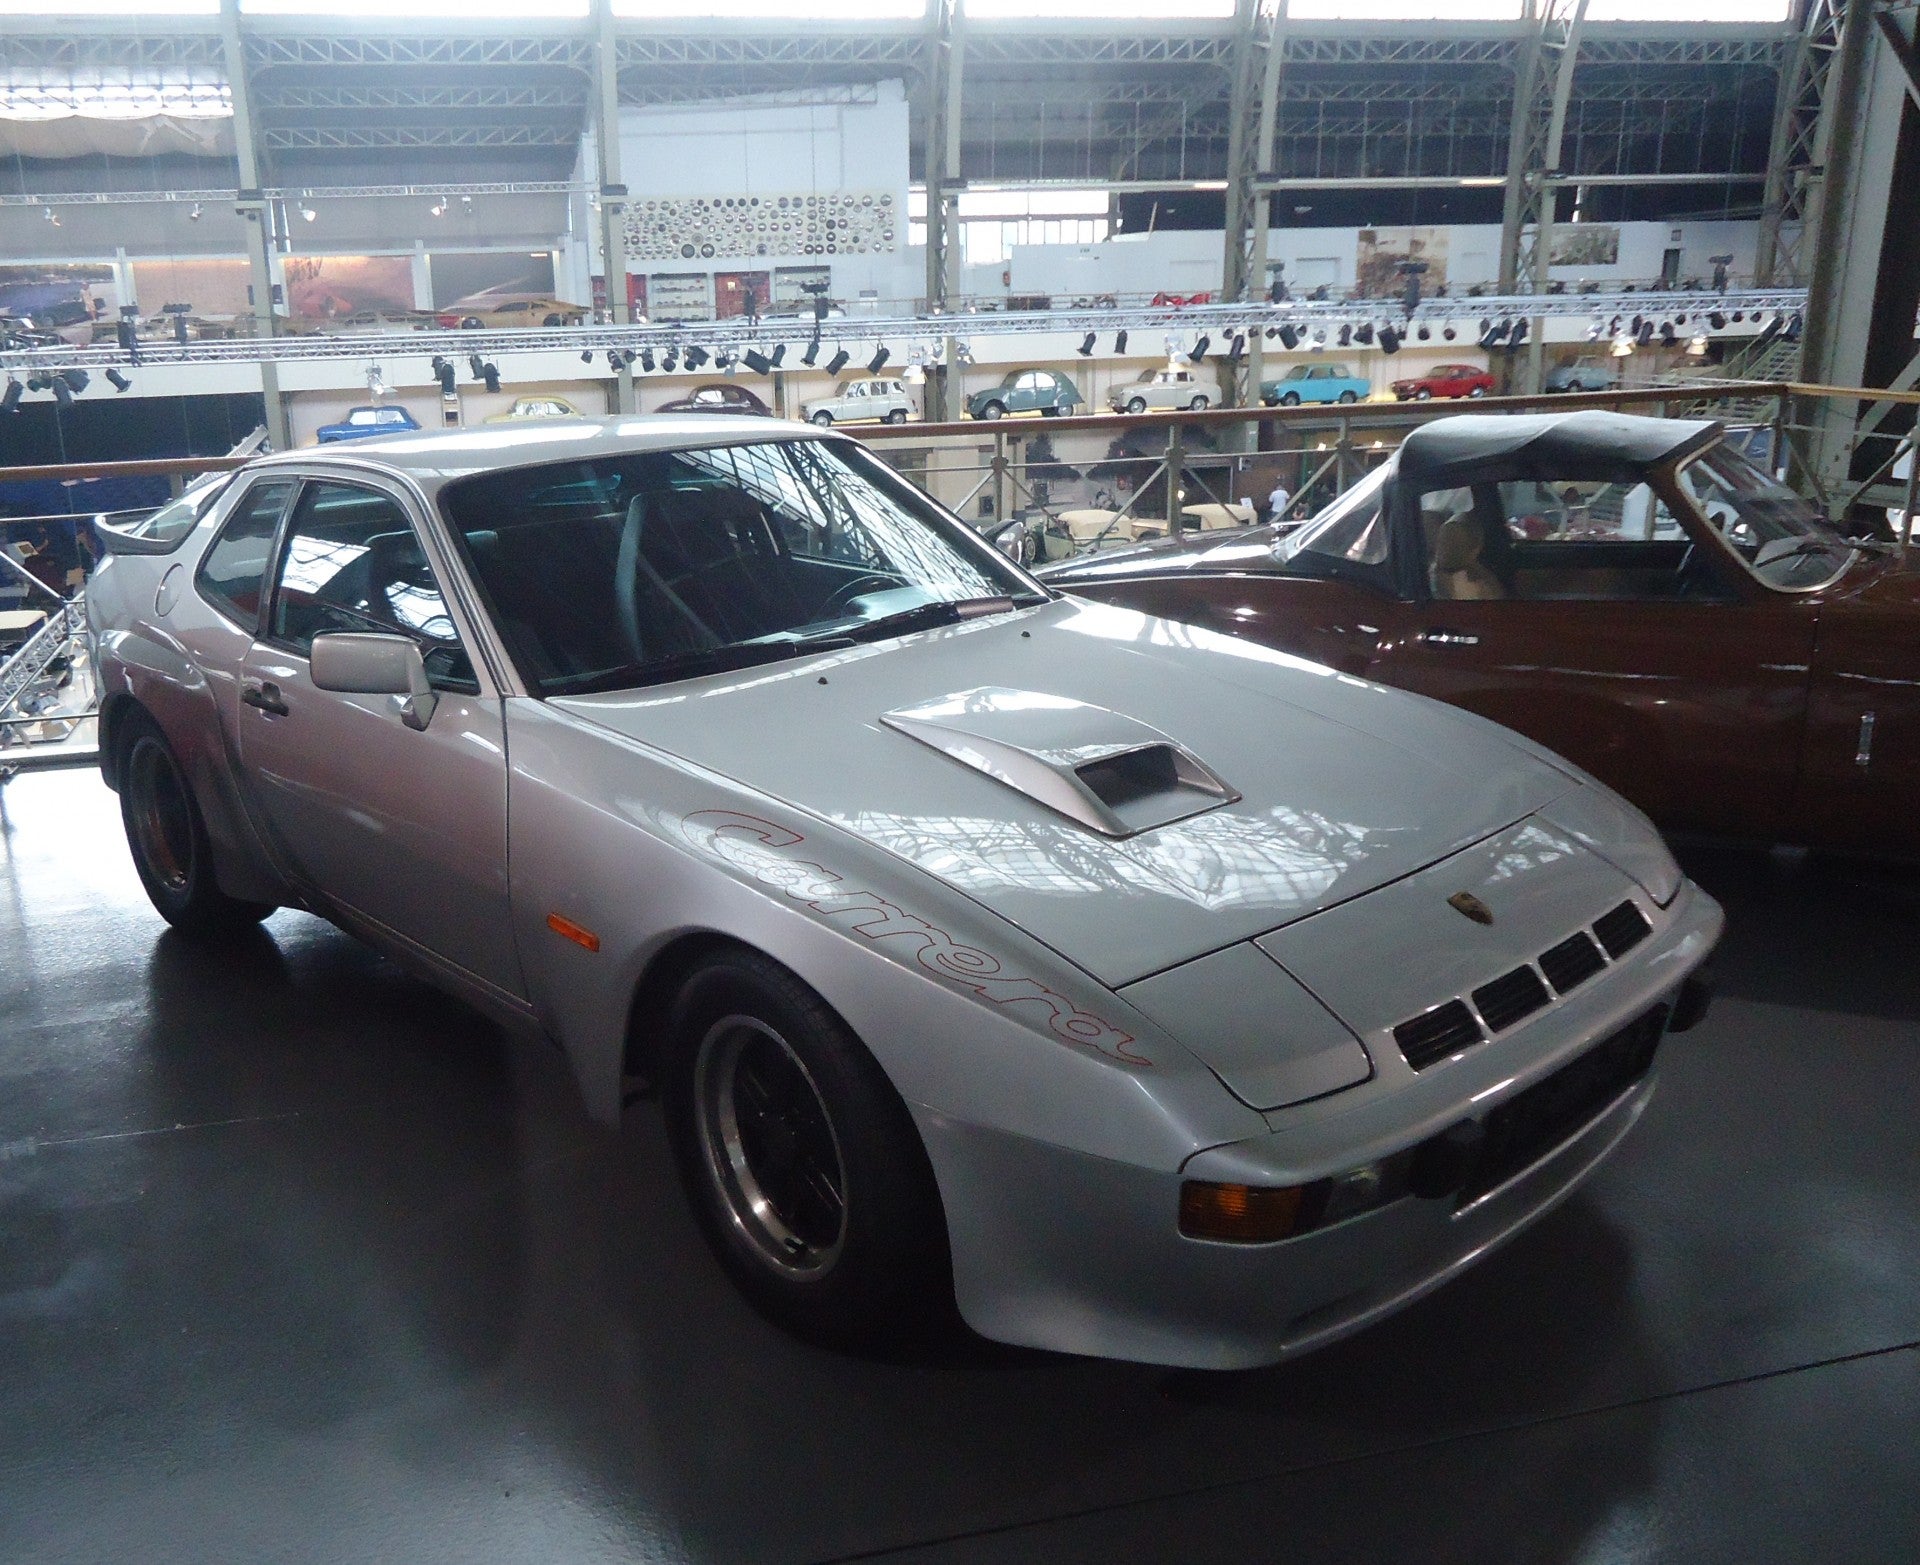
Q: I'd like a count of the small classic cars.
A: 9